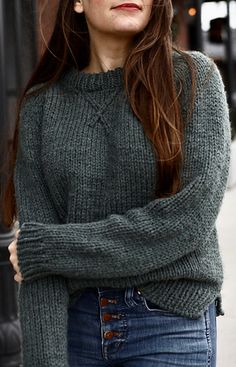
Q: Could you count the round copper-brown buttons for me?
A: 3